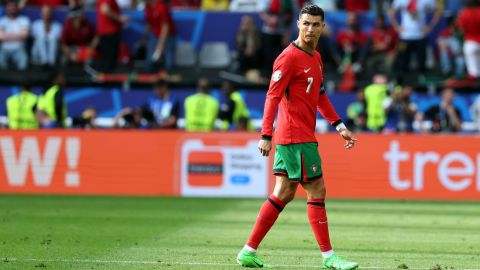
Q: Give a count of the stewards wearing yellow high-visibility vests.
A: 5